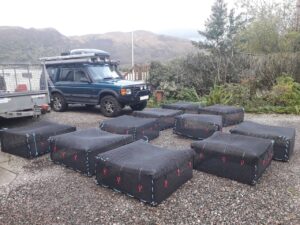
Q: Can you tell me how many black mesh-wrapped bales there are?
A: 10